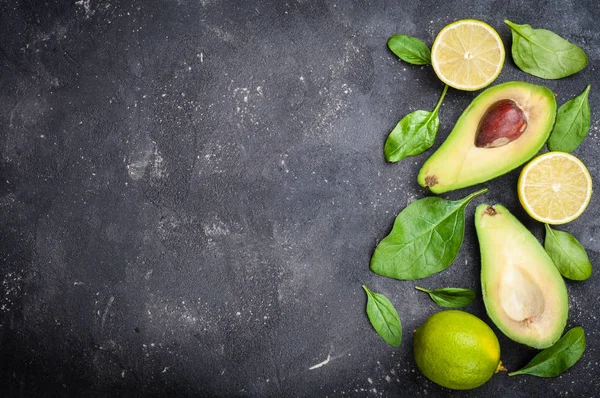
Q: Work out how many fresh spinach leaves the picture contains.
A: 9